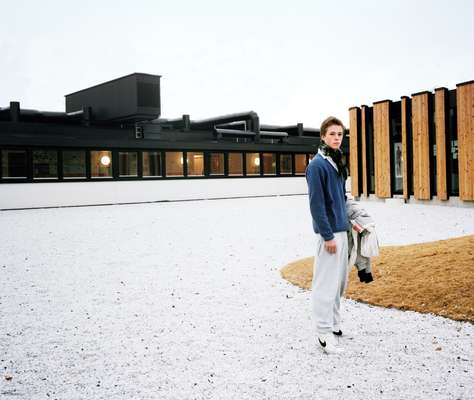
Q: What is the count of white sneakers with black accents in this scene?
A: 2